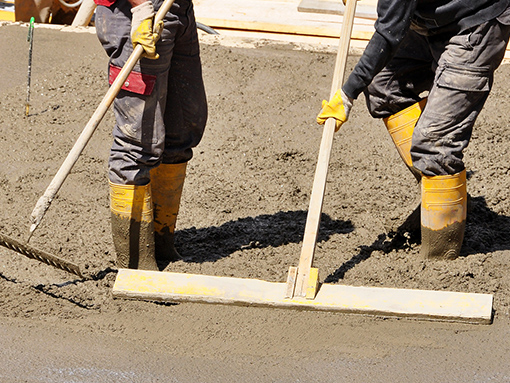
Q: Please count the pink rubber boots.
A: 0